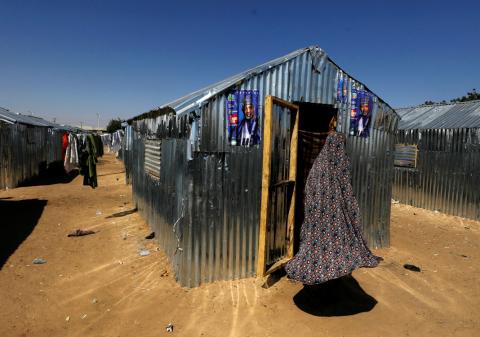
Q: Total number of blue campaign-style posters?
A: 3